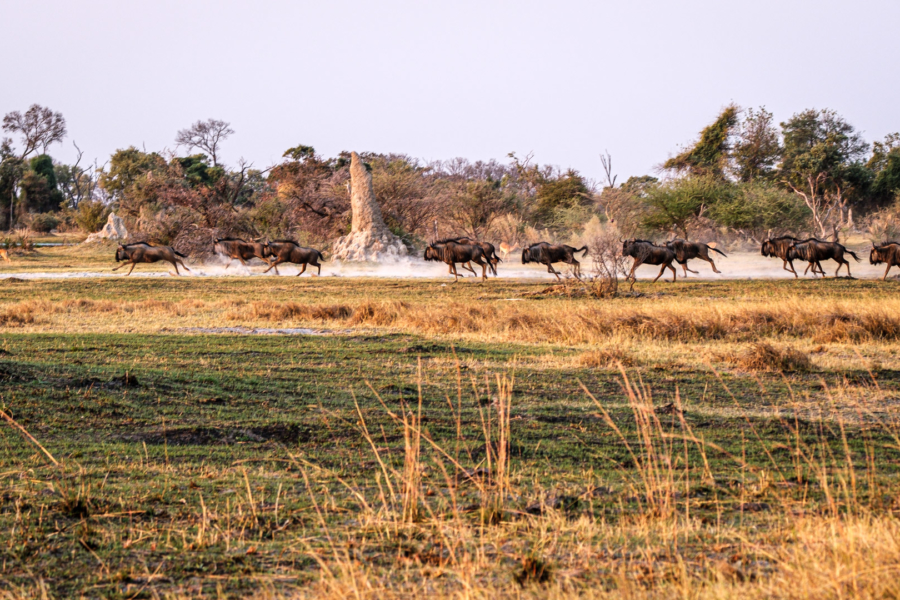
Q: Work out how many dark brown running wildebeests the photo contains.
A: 11